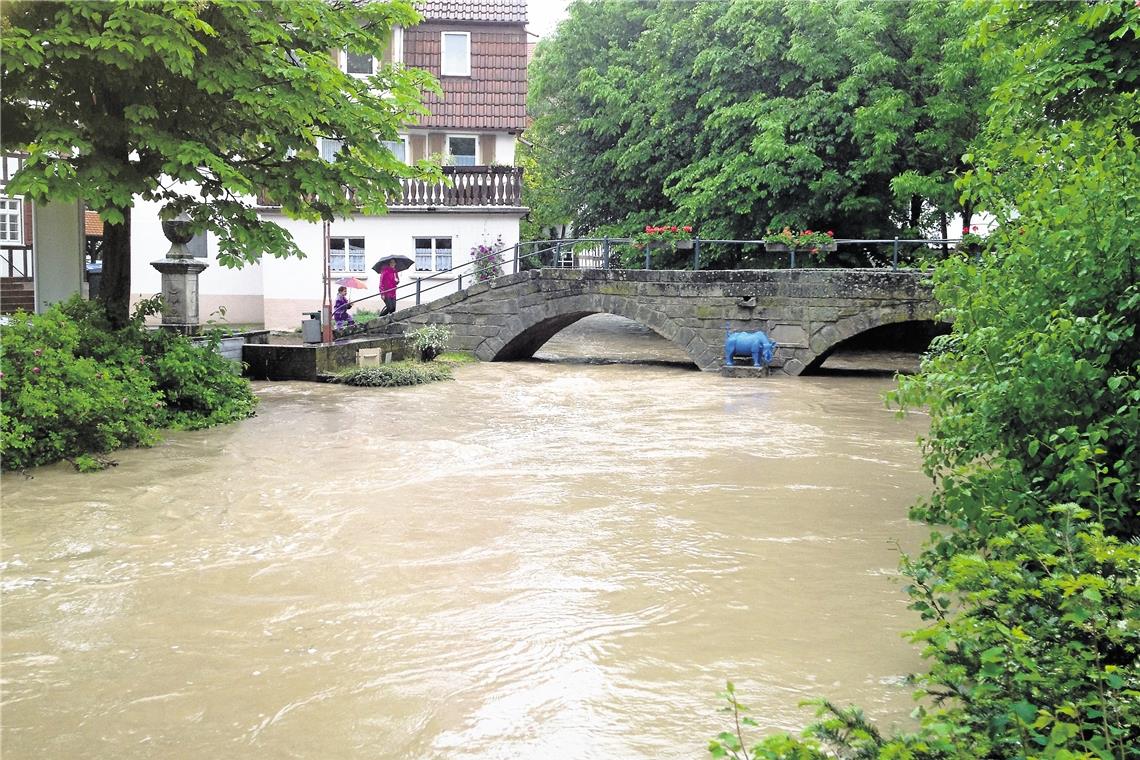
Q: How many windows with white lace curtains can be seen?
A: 2